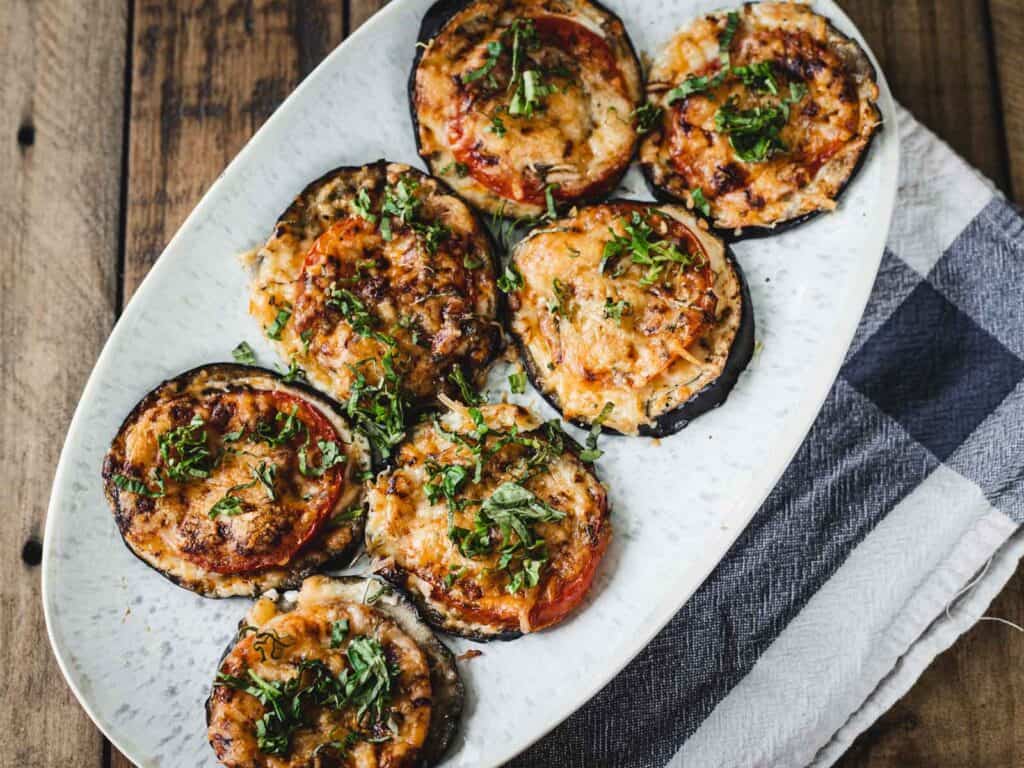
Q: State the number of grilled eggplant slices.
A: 7